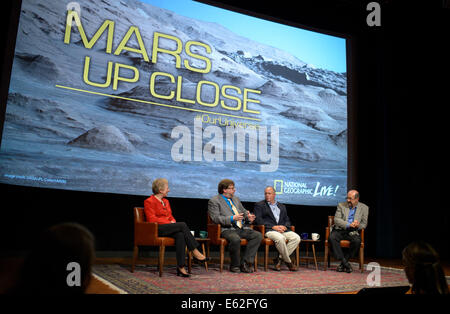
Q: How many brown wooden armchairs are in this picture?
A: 4